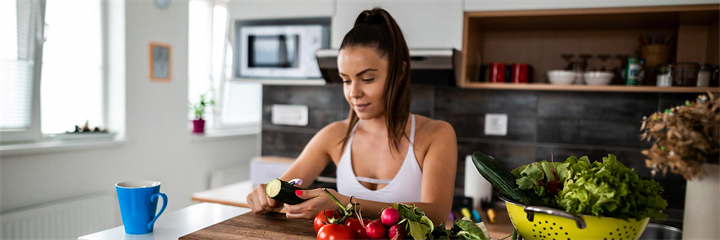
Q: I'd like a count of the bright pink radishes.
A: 3